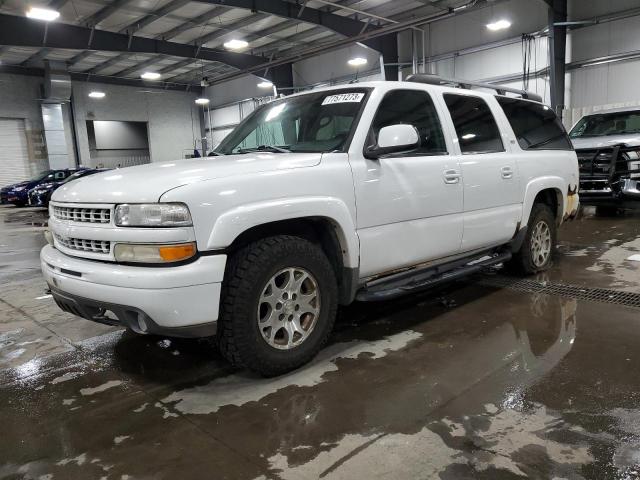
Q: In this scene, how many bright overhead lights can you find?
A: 8